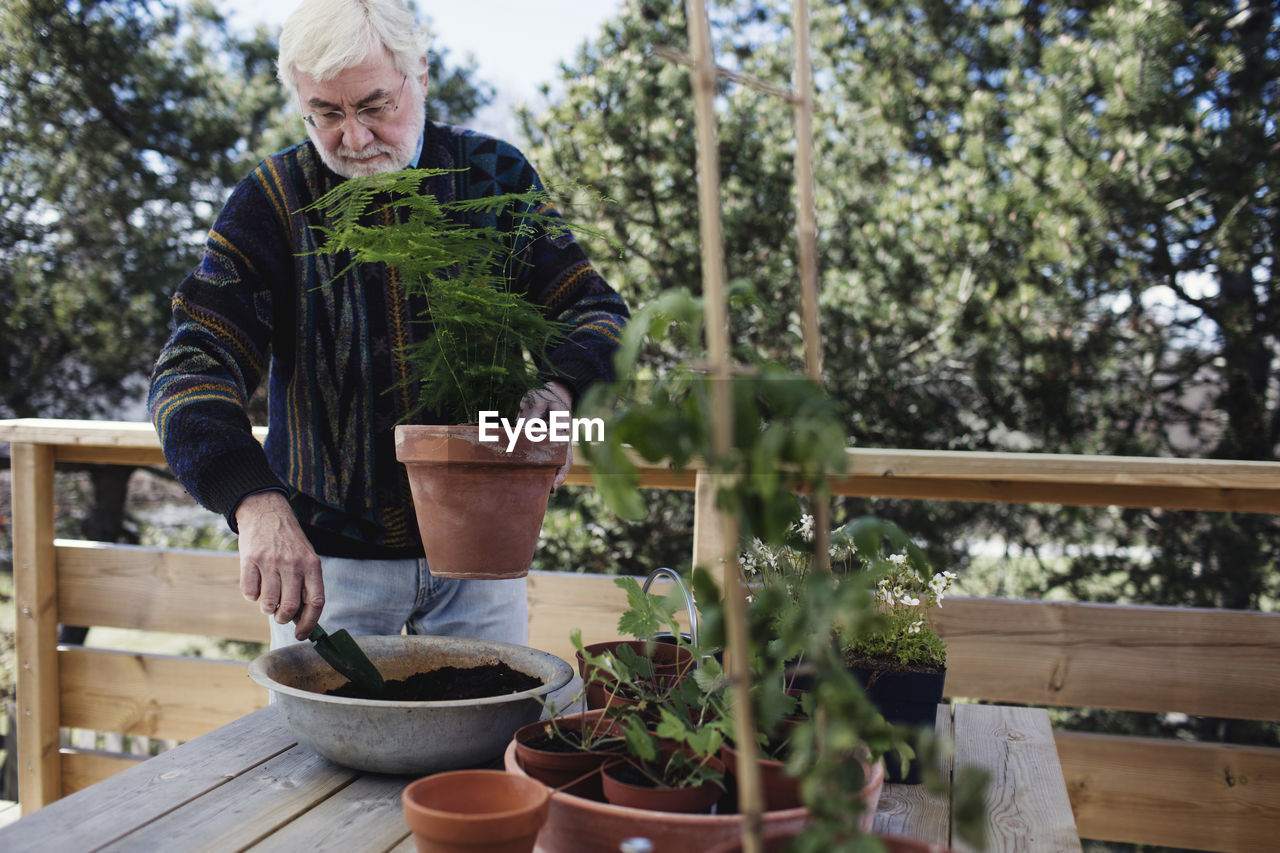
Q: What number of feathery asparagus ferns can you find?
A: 1